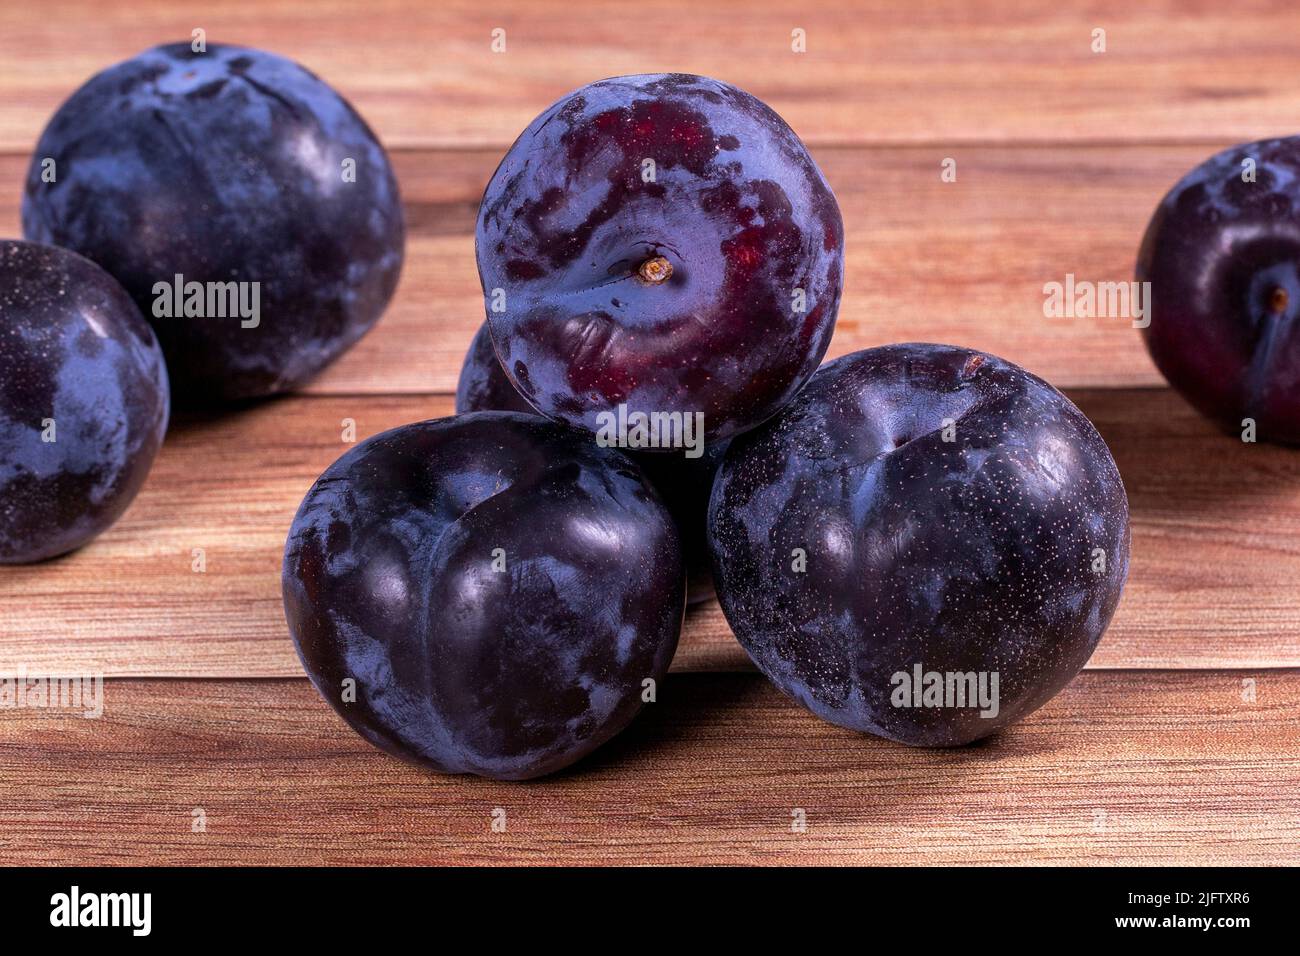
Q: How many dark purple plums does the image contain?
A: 7